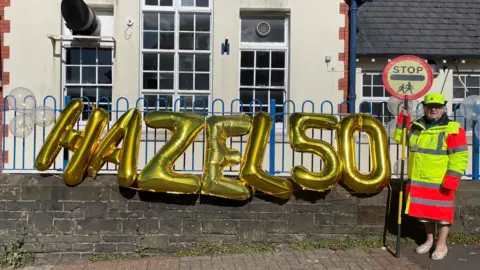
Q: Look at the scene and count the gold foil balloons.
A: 7